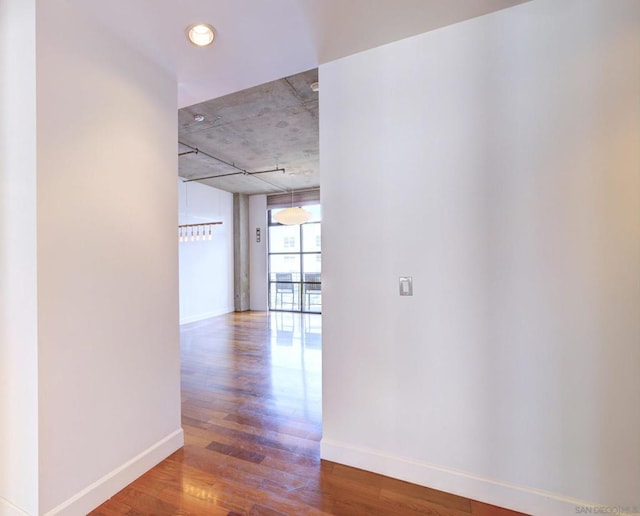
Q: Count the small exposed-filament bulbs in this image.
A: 6